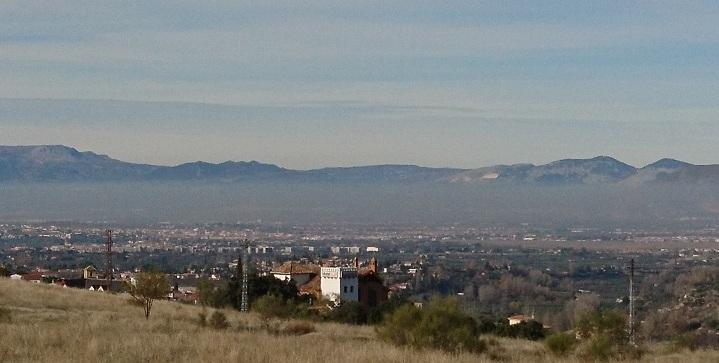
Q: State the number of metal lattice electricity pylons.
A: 3